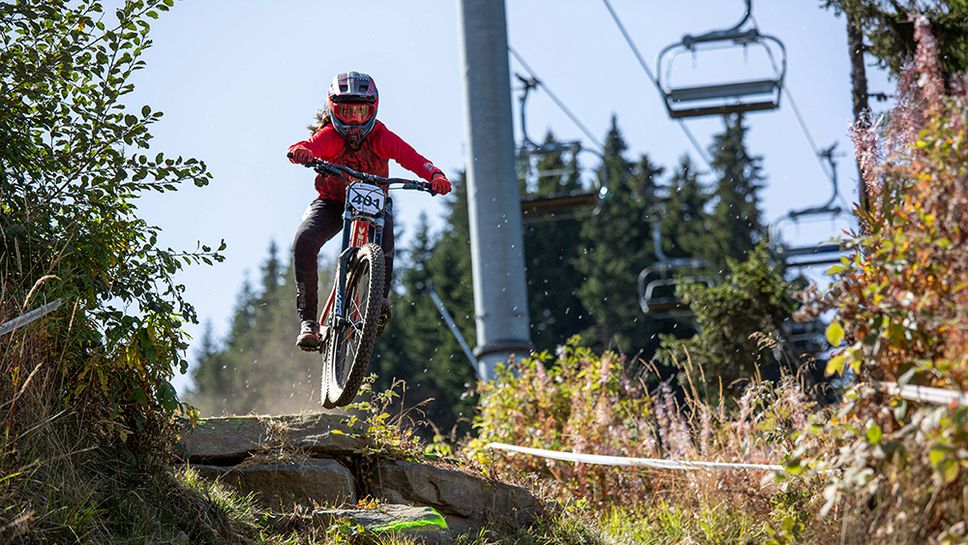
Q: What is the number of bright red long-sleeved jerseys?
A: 1